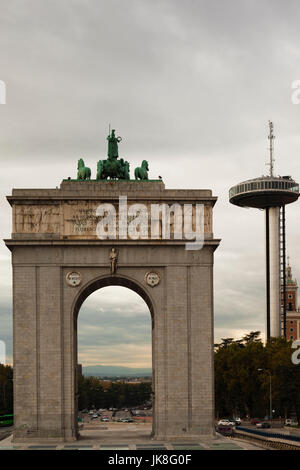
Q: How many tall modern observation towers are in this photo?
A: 1